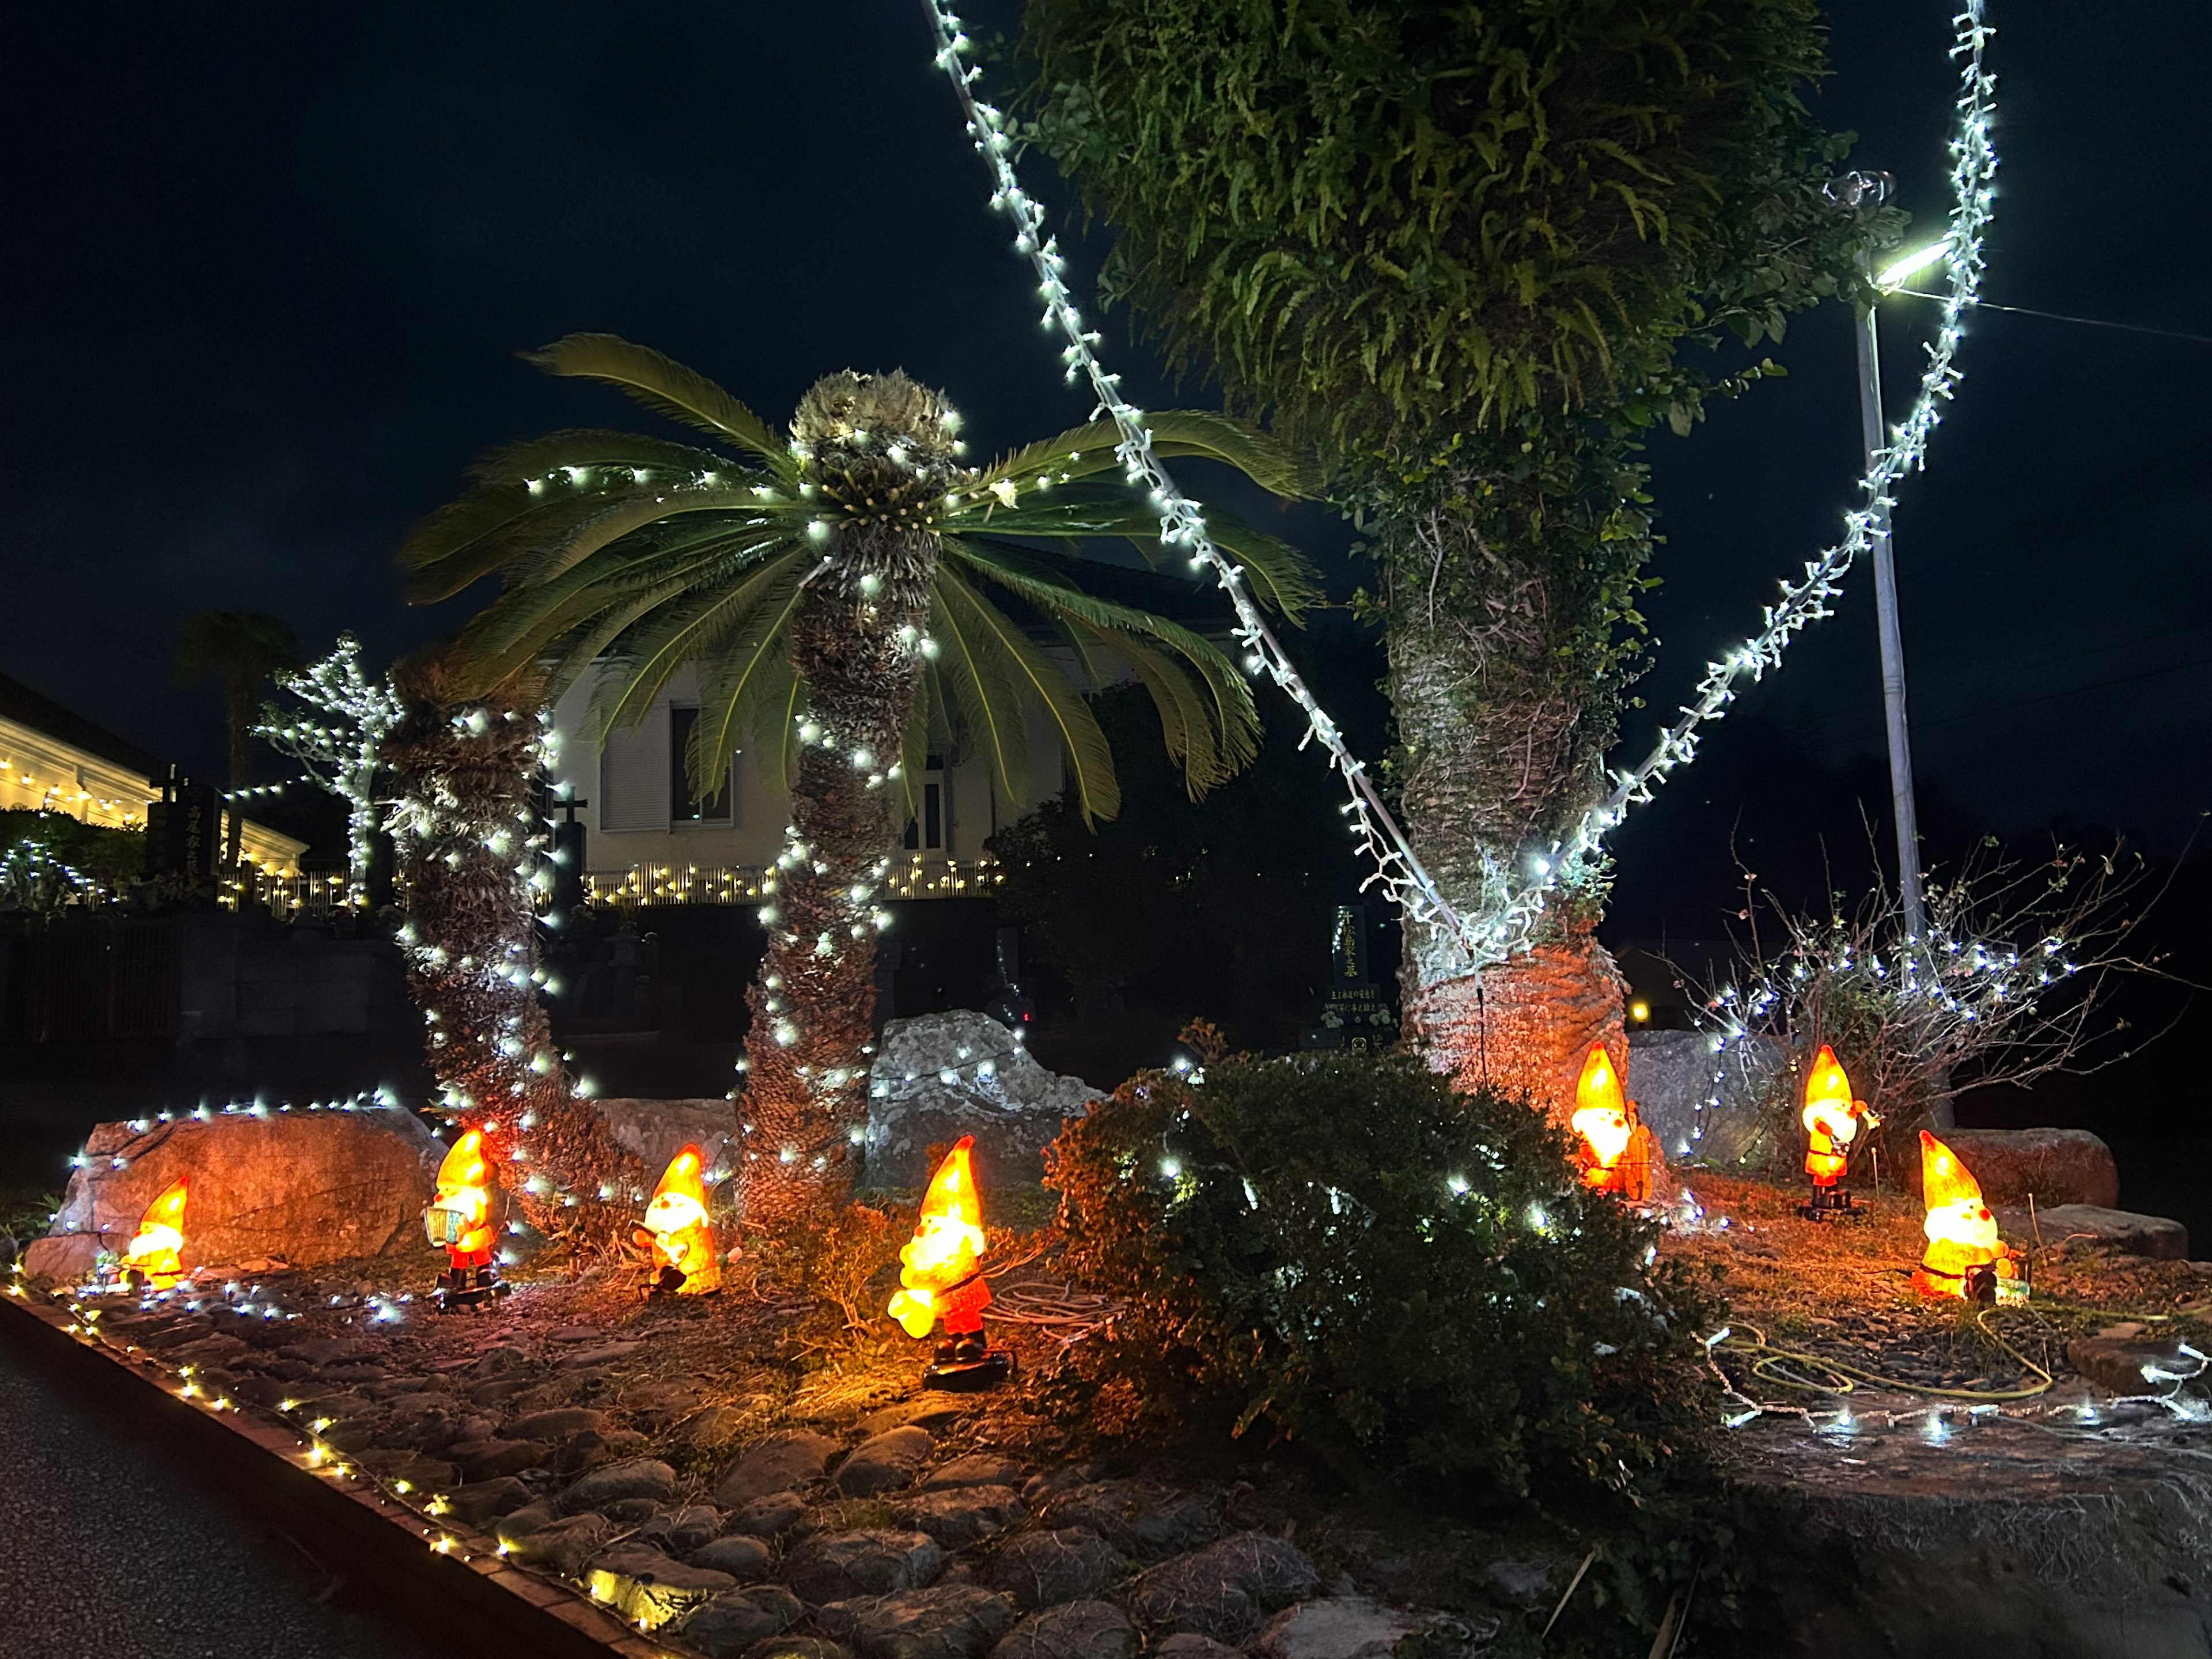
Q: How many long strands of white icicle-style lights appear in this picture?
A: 2